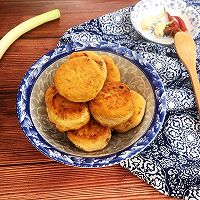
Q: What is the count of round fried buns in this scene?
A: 6